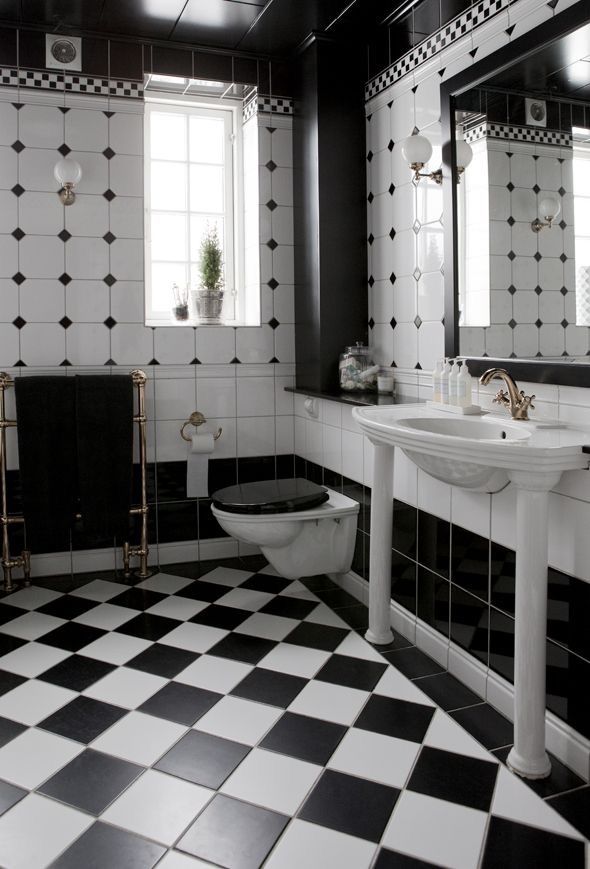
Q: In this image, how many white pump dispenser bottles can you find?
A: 4